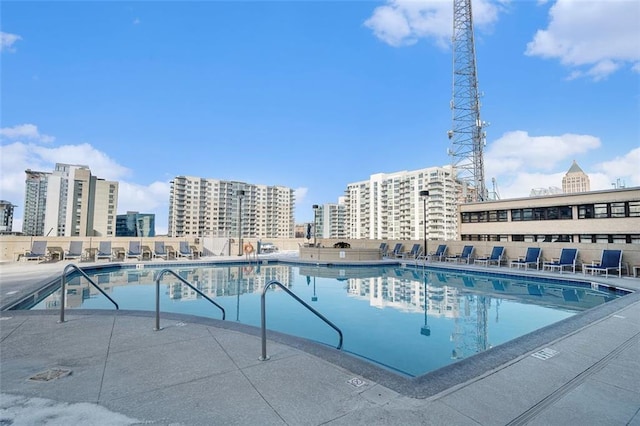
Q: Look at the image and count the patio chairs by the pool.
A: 15